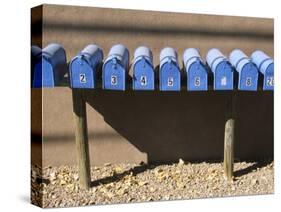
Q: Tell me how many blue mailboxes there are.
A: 9